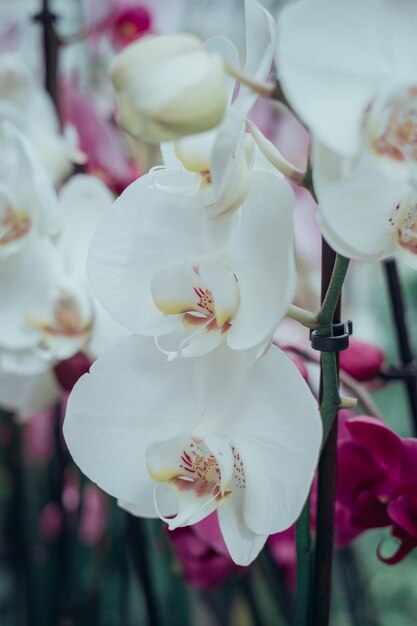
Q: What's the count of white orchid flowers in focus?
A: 2